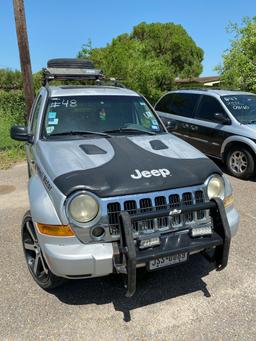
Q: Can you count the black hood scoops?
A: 2